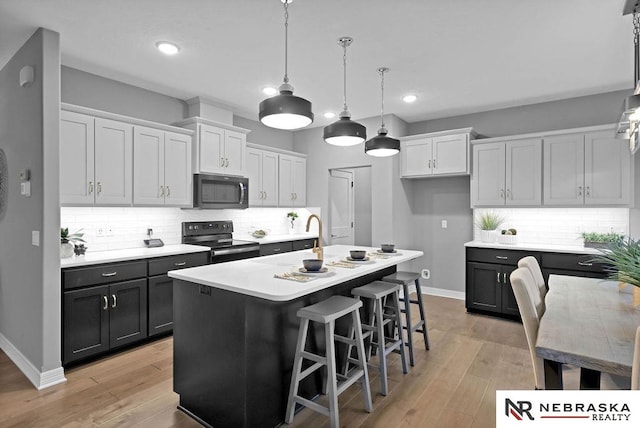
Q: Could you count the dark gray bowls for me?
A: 3